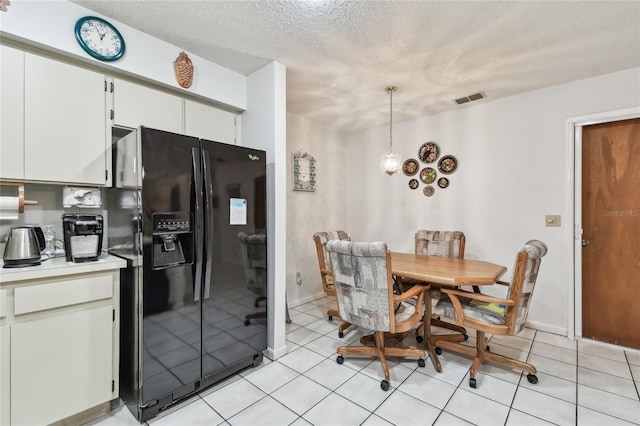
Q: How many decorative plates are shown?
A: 7